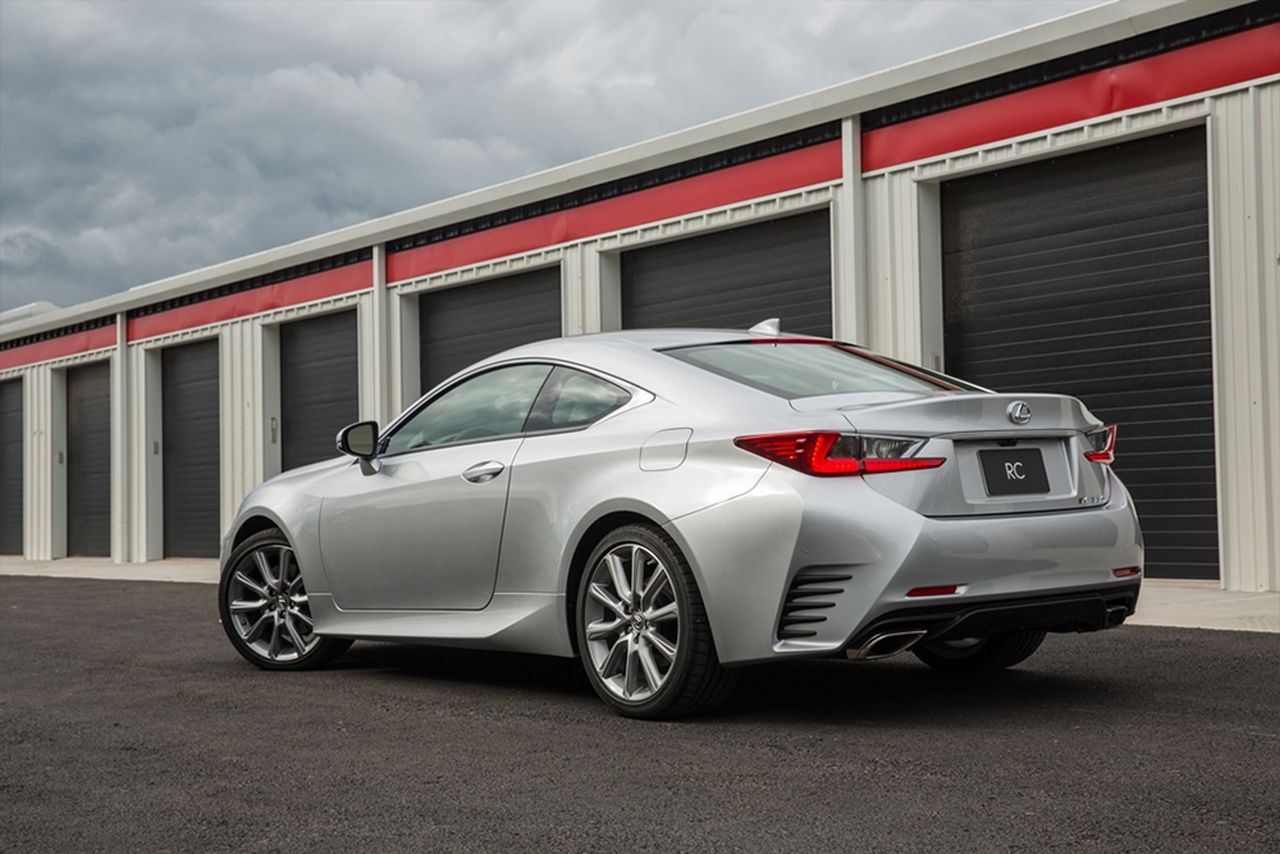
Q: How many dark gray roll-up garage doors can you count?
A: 7